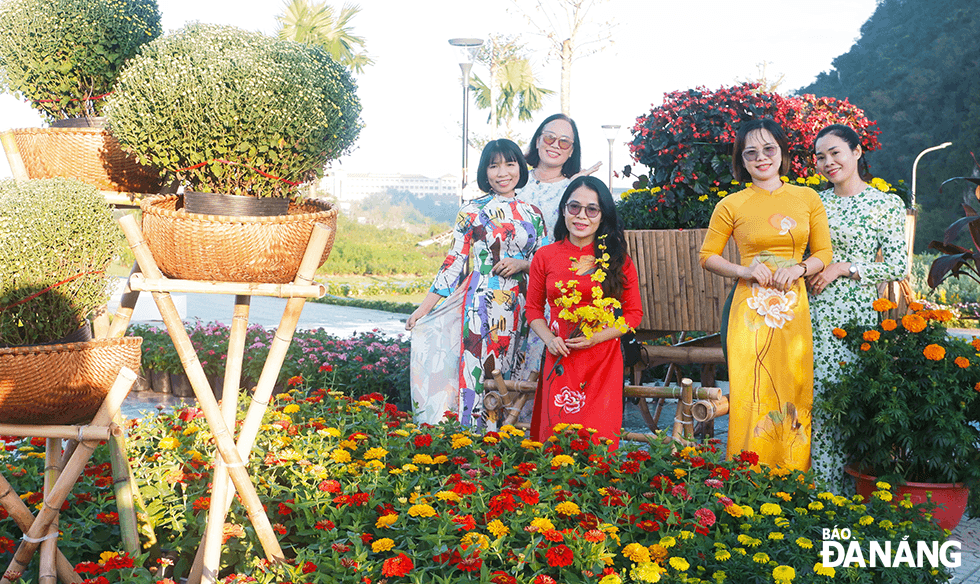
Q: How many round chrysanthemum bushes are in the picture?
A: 3